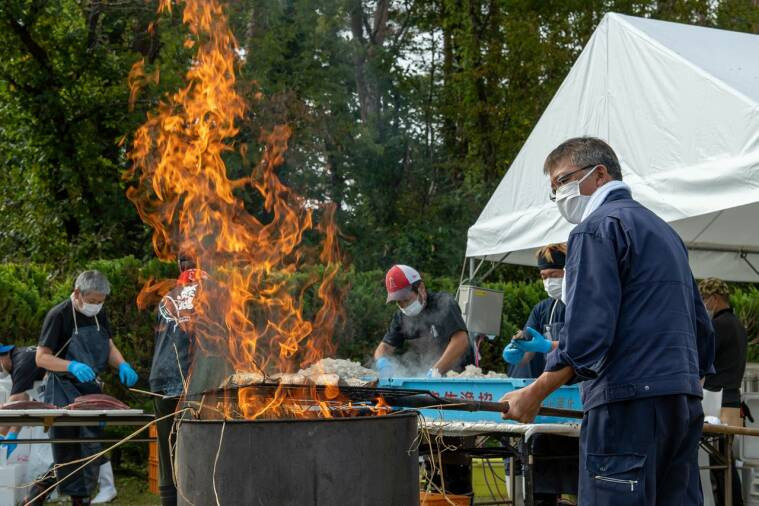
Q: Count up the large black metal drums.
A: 1